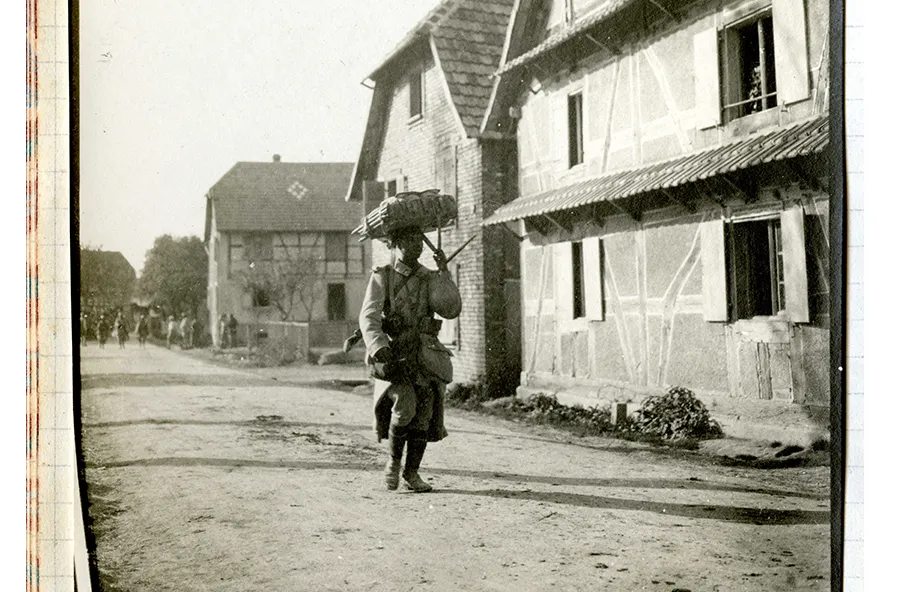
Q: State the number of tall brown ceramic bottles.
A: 0